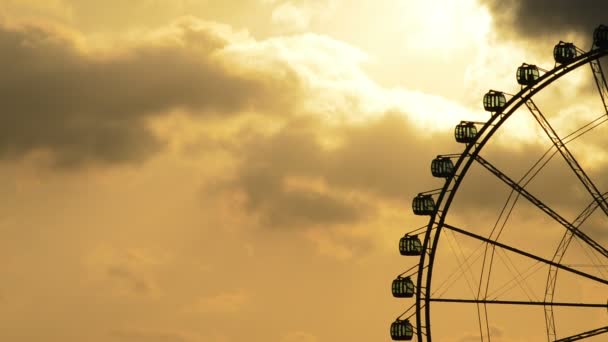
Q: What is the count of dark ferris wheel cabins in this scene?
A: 10